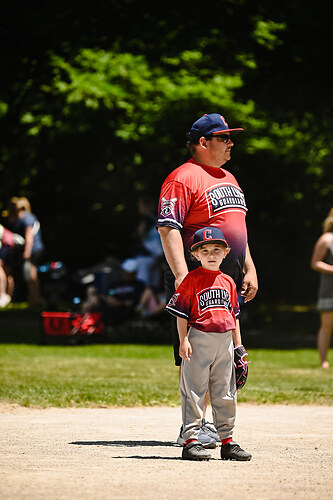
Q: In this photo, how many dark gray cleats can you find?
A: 2